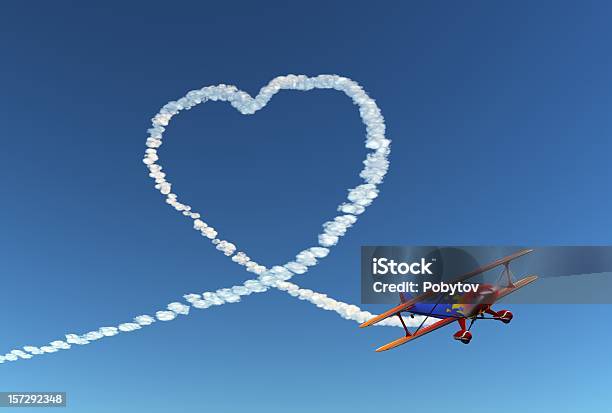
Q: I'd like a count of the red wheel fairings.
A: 2